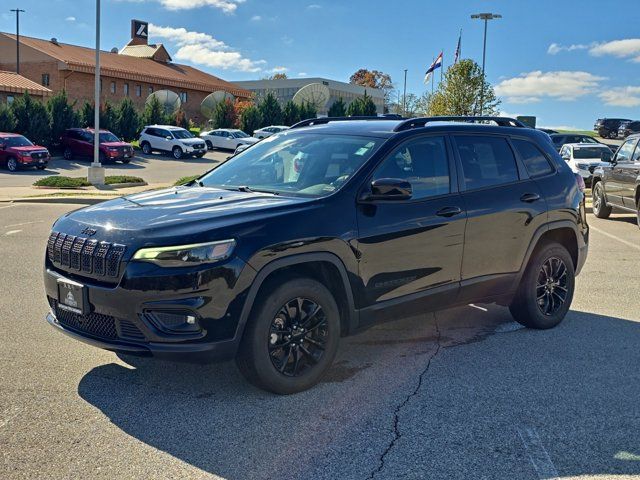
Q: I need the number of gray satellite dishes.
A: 3